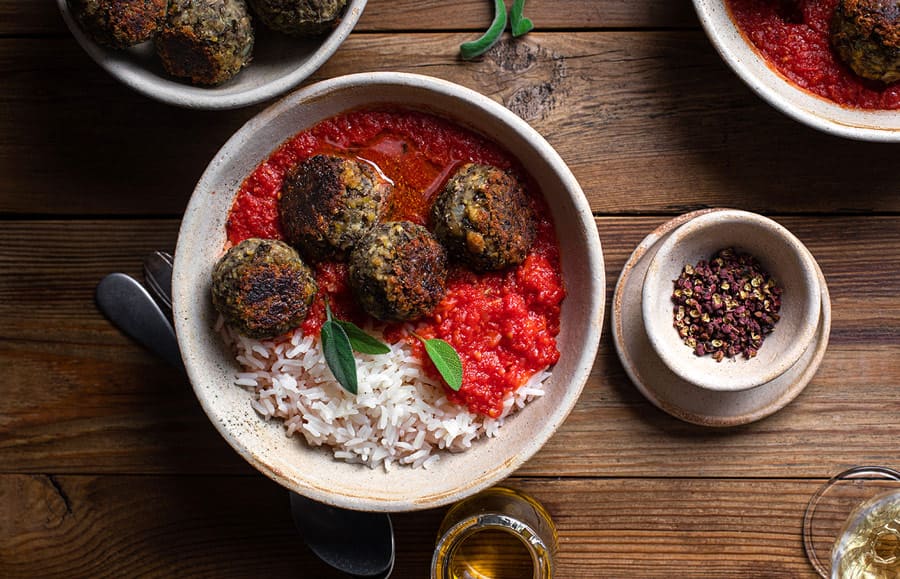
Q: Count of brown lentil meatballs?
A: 8